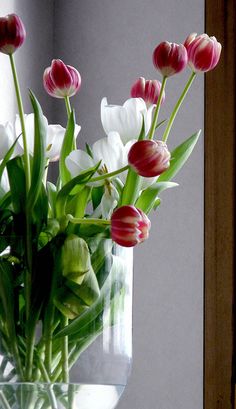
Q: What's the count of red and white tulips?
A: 7